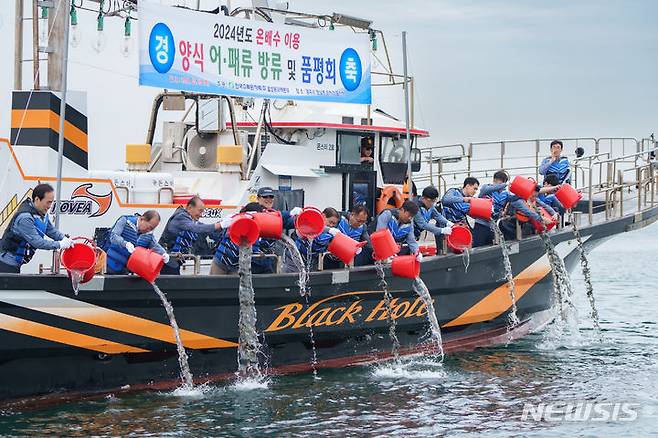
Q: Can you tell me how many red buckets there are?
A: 13